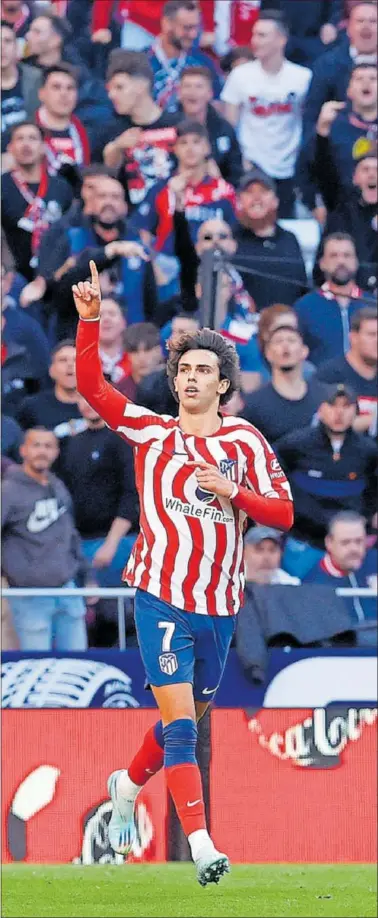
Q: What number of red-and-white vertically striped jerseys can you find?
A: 1